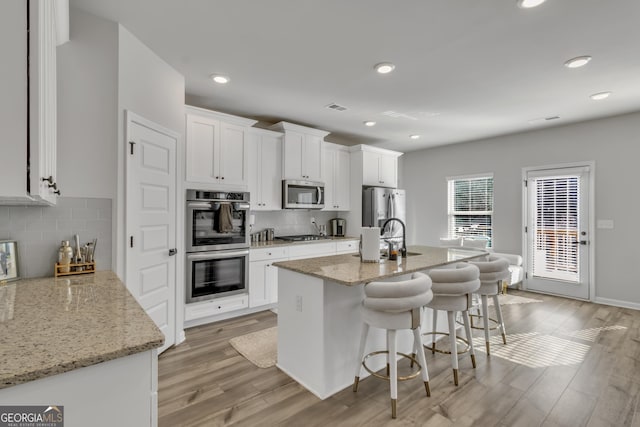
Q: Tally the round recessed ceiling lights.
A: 7